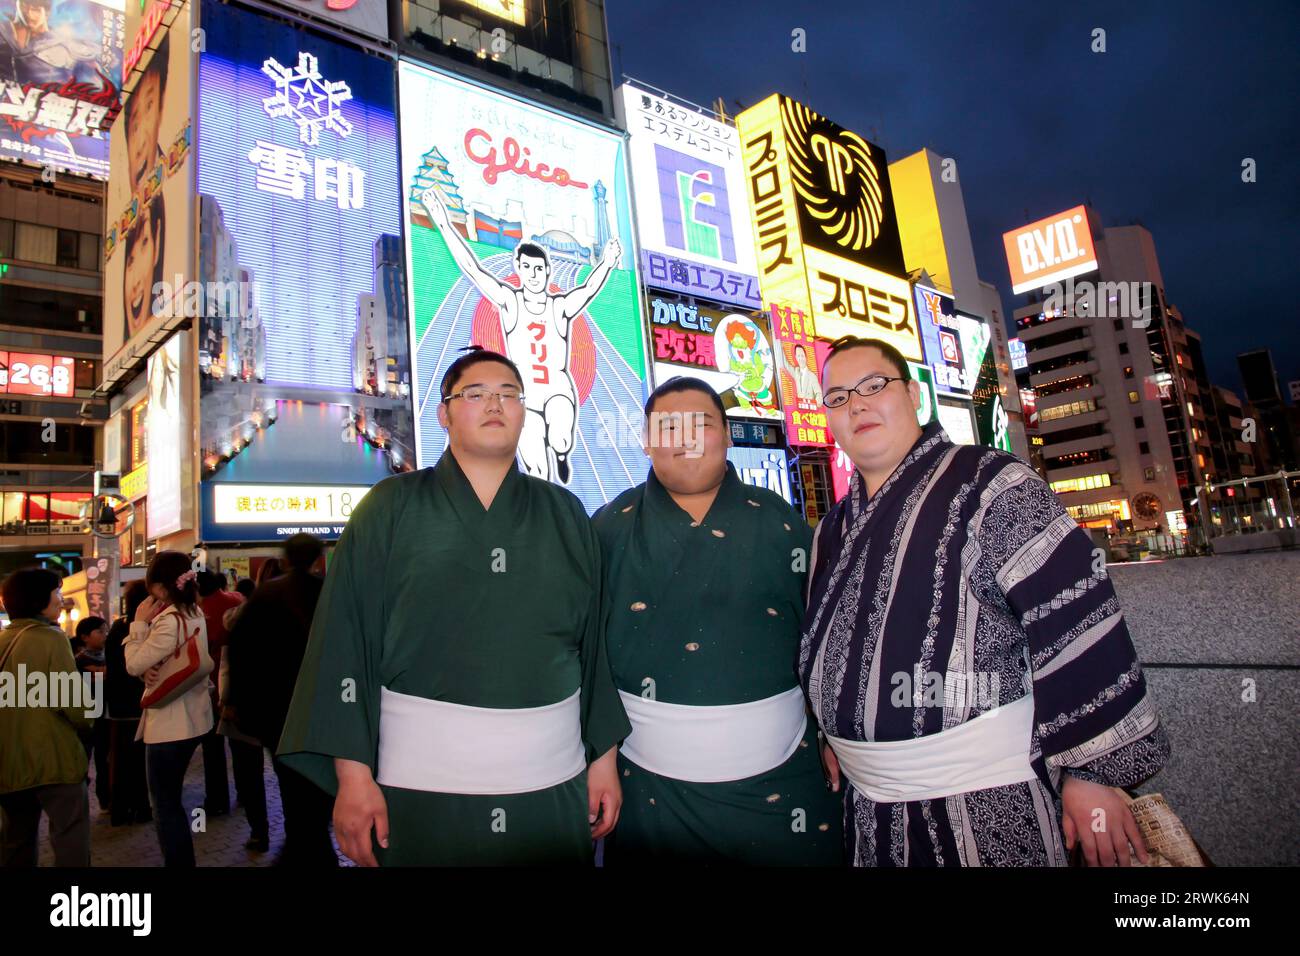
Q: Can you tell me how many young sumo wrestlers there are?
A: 3